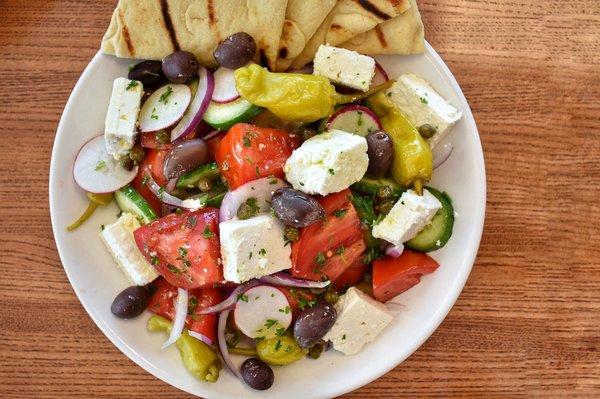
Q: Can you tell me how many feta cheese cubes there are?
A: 8